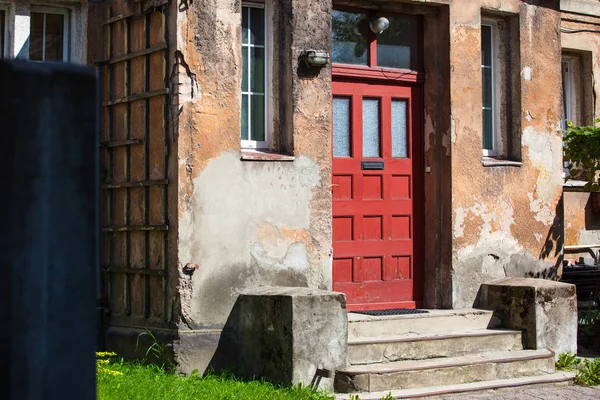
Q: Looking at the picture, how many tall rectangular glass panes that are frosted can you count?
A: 3